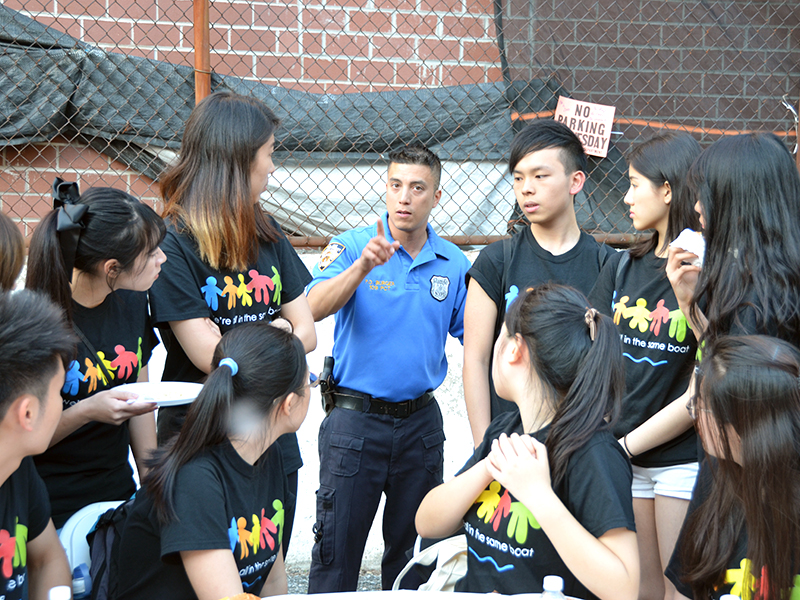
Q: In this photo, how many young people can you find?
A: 10